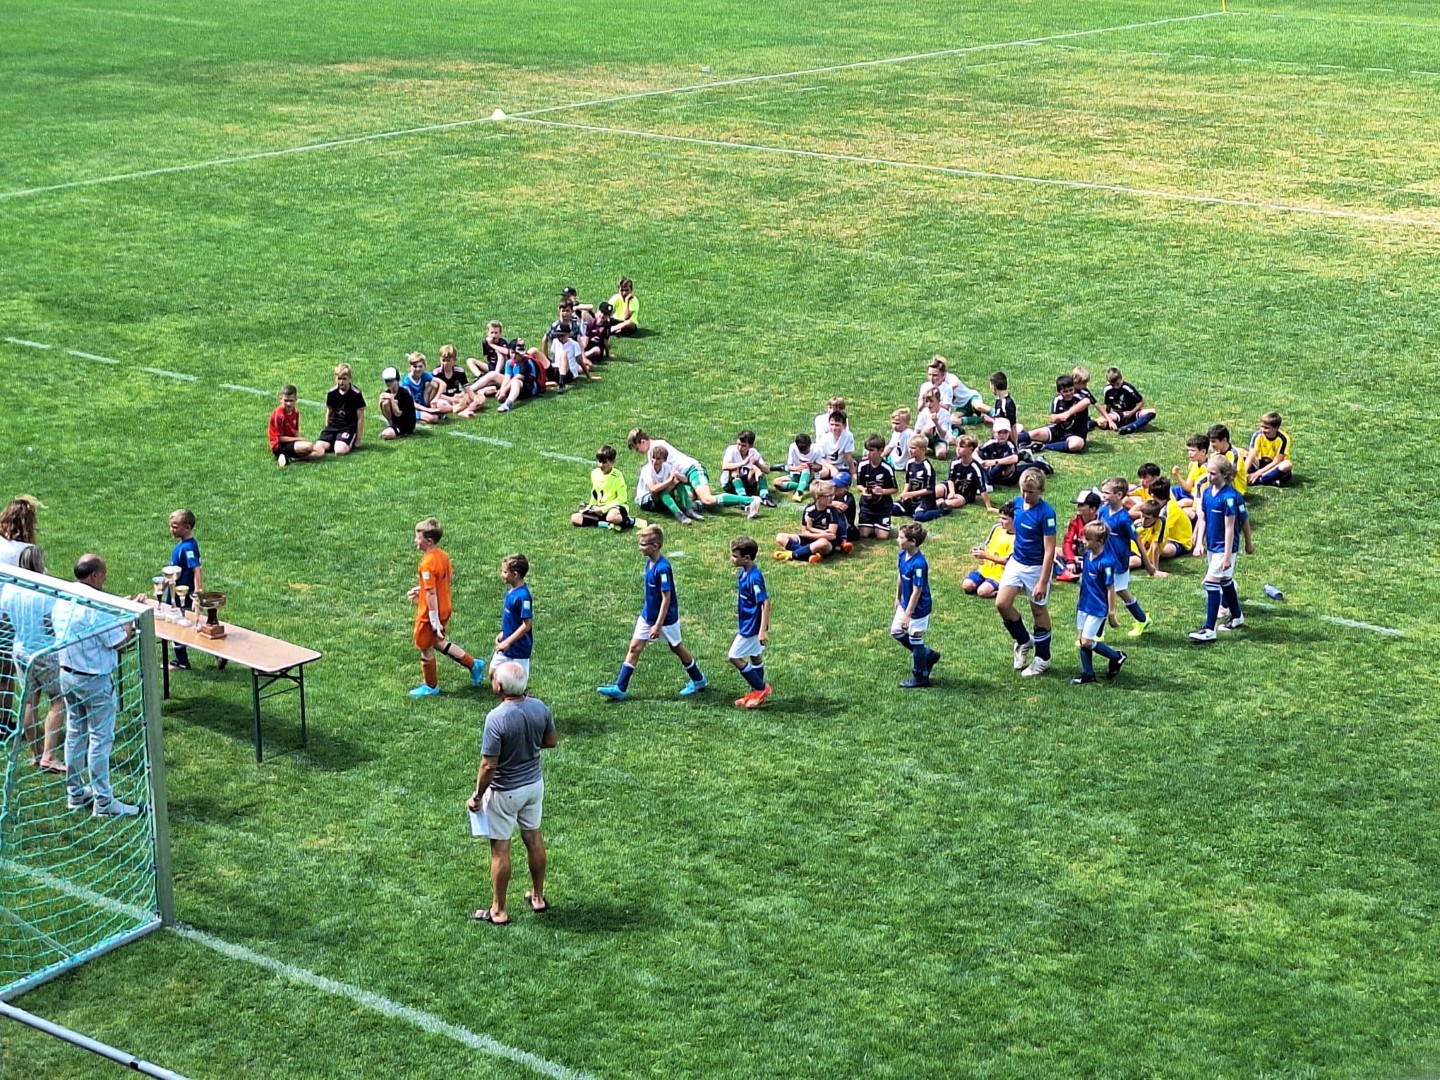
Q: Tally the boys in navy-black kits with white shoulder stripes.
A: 10